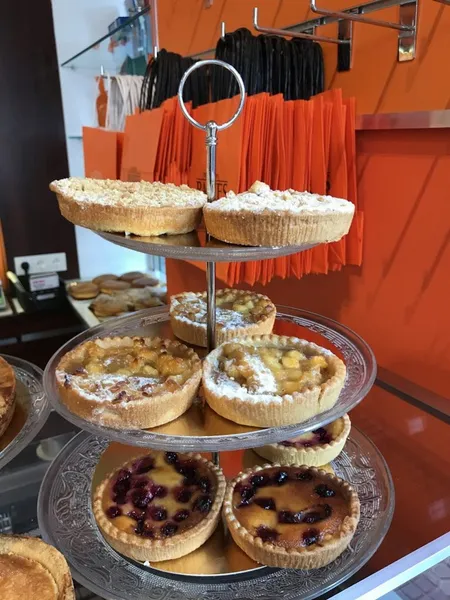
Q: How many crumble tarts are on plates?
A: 2